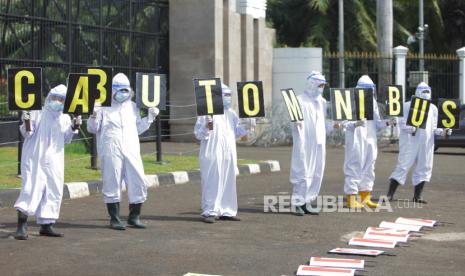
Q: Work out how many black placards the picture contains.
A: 12